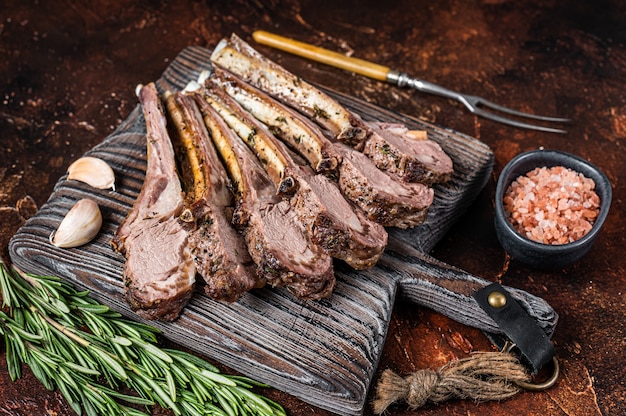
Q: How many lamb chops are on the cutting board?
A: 6